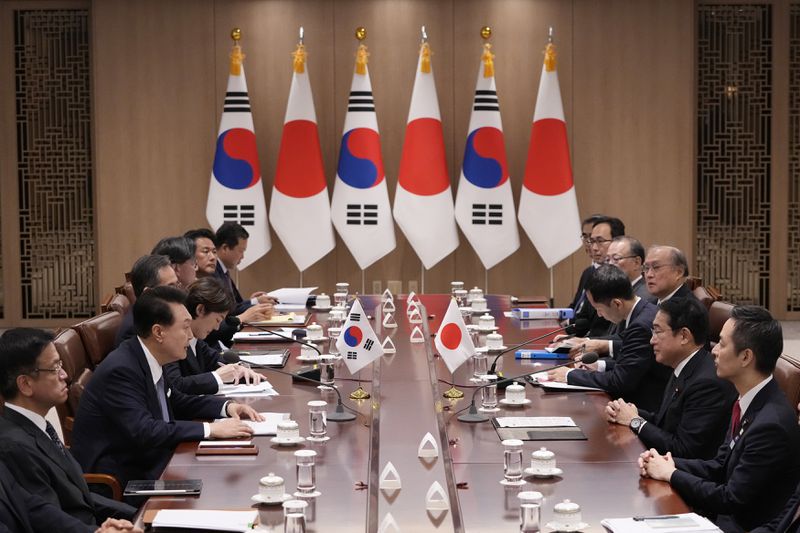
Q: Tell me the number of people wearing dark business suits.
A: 14